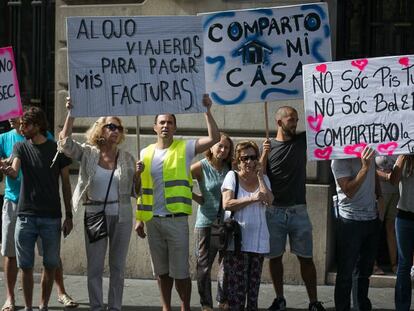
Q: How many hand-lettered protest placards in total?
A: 4